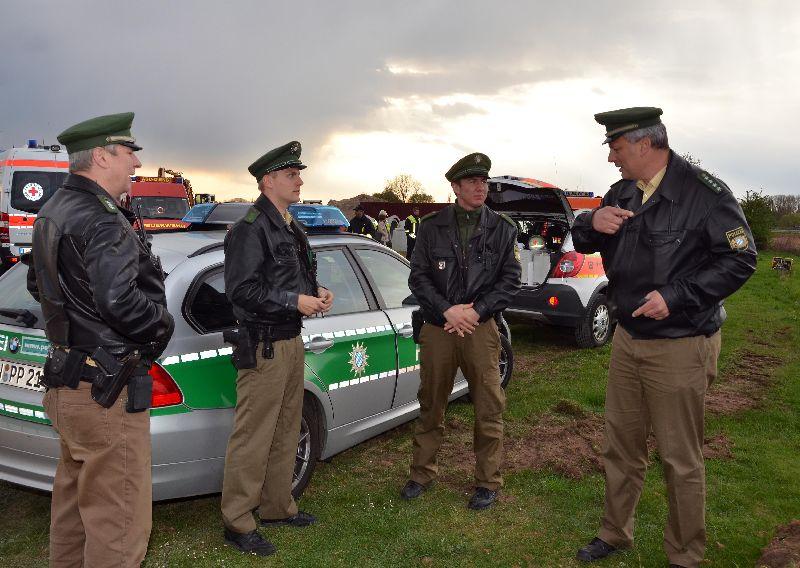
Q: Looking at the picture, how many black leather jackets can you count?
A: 4